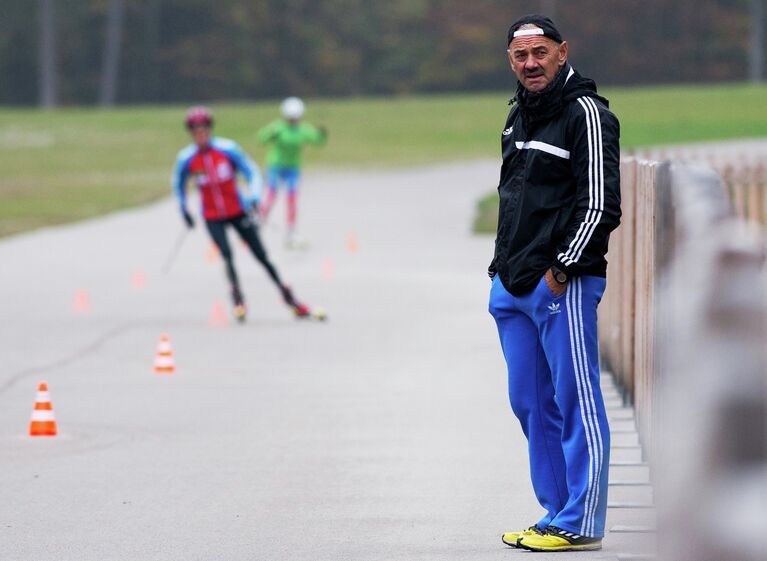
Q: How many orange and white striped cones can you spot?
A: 2